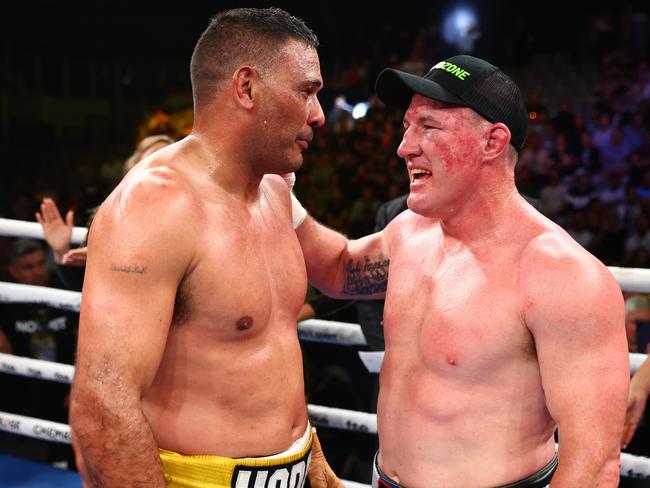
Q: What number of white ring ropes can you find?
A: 4